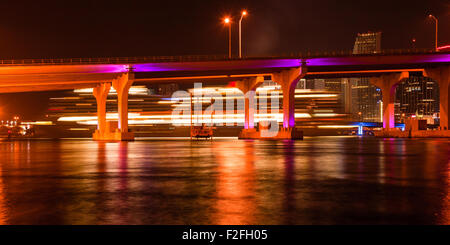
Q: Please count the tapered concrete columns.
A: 6